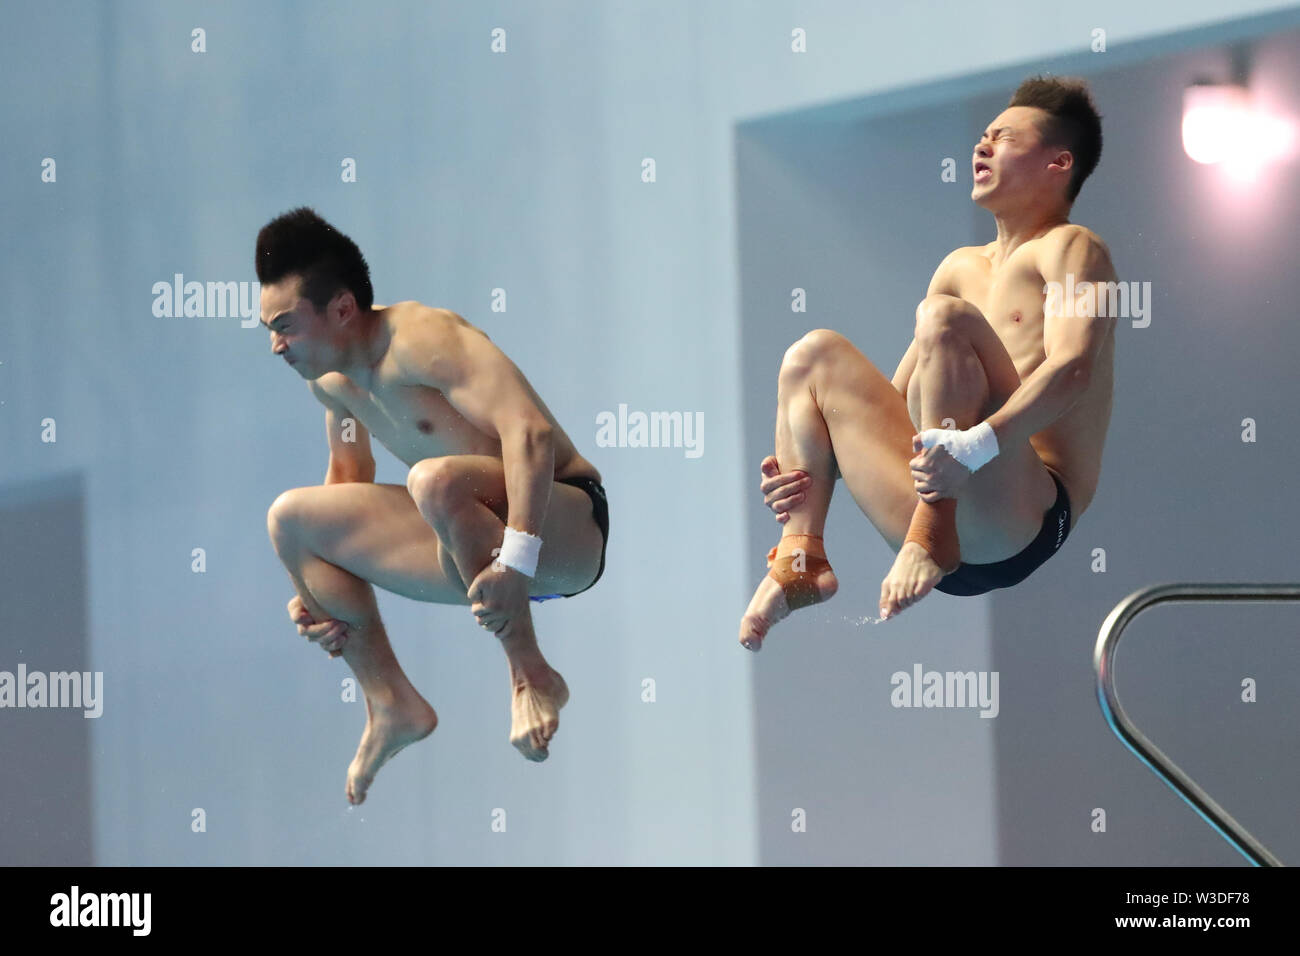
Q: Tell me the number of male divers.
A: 2